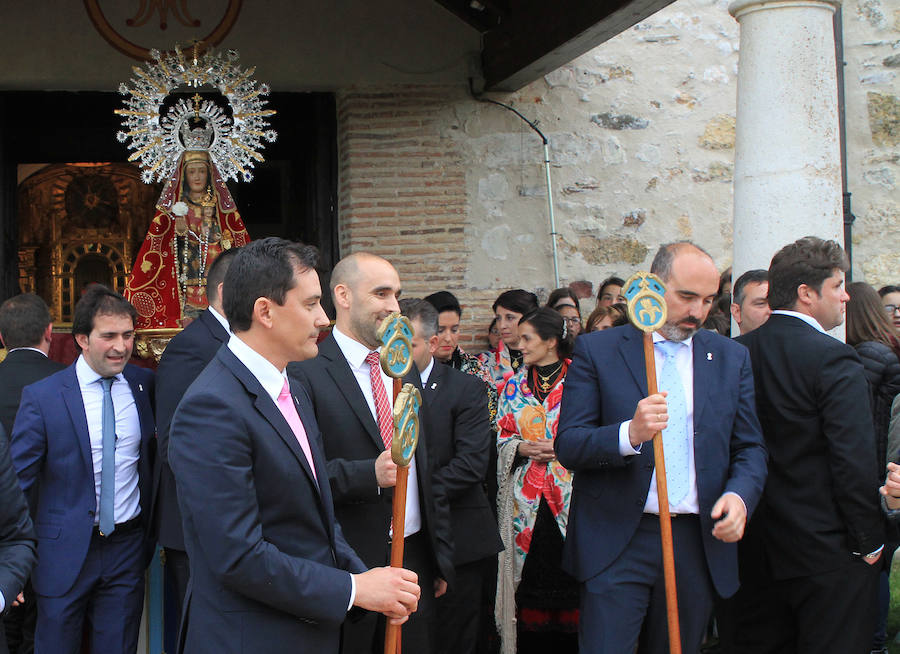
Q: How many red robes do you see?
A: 1